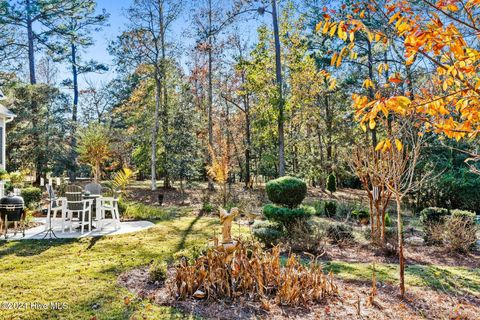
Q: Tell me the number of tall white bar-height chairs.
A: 4